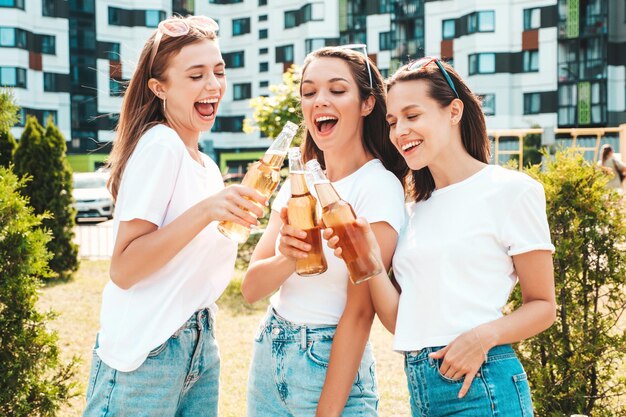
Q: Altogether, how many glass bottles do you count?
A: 3